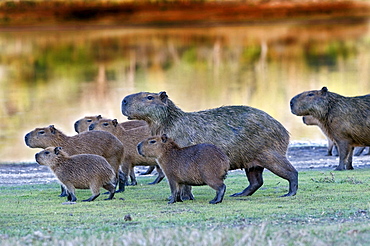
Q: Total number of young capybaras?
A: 5